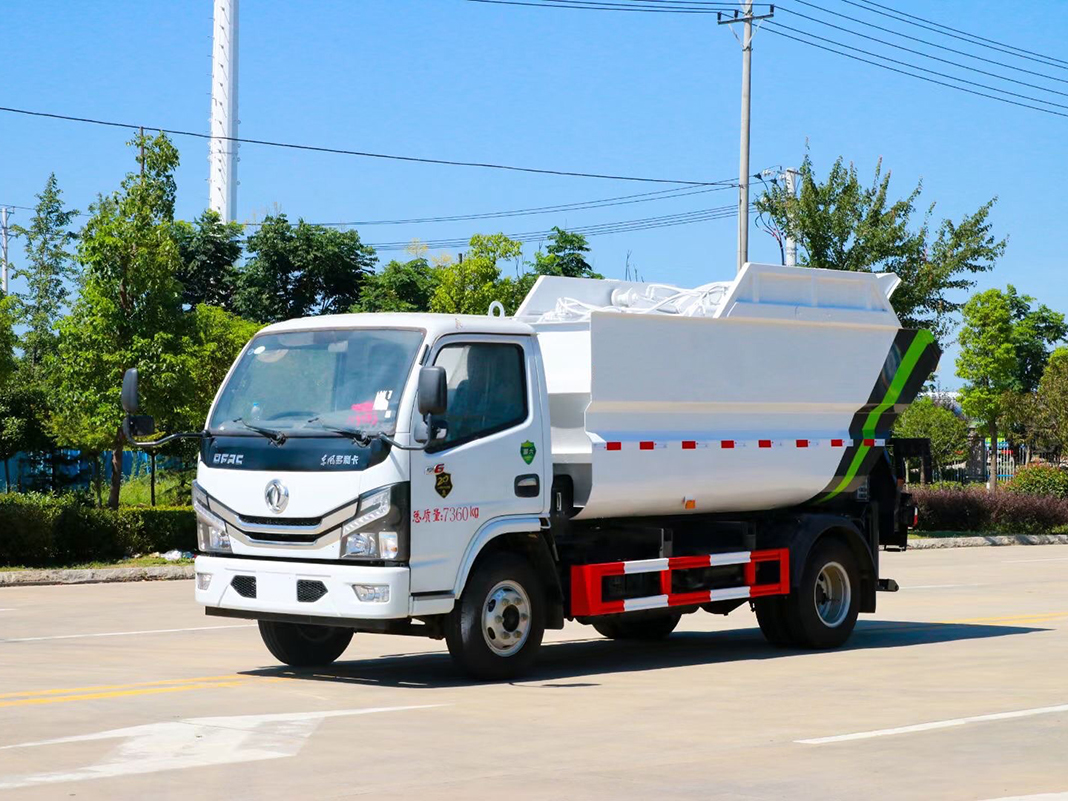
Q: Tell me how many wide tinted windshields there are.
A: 1